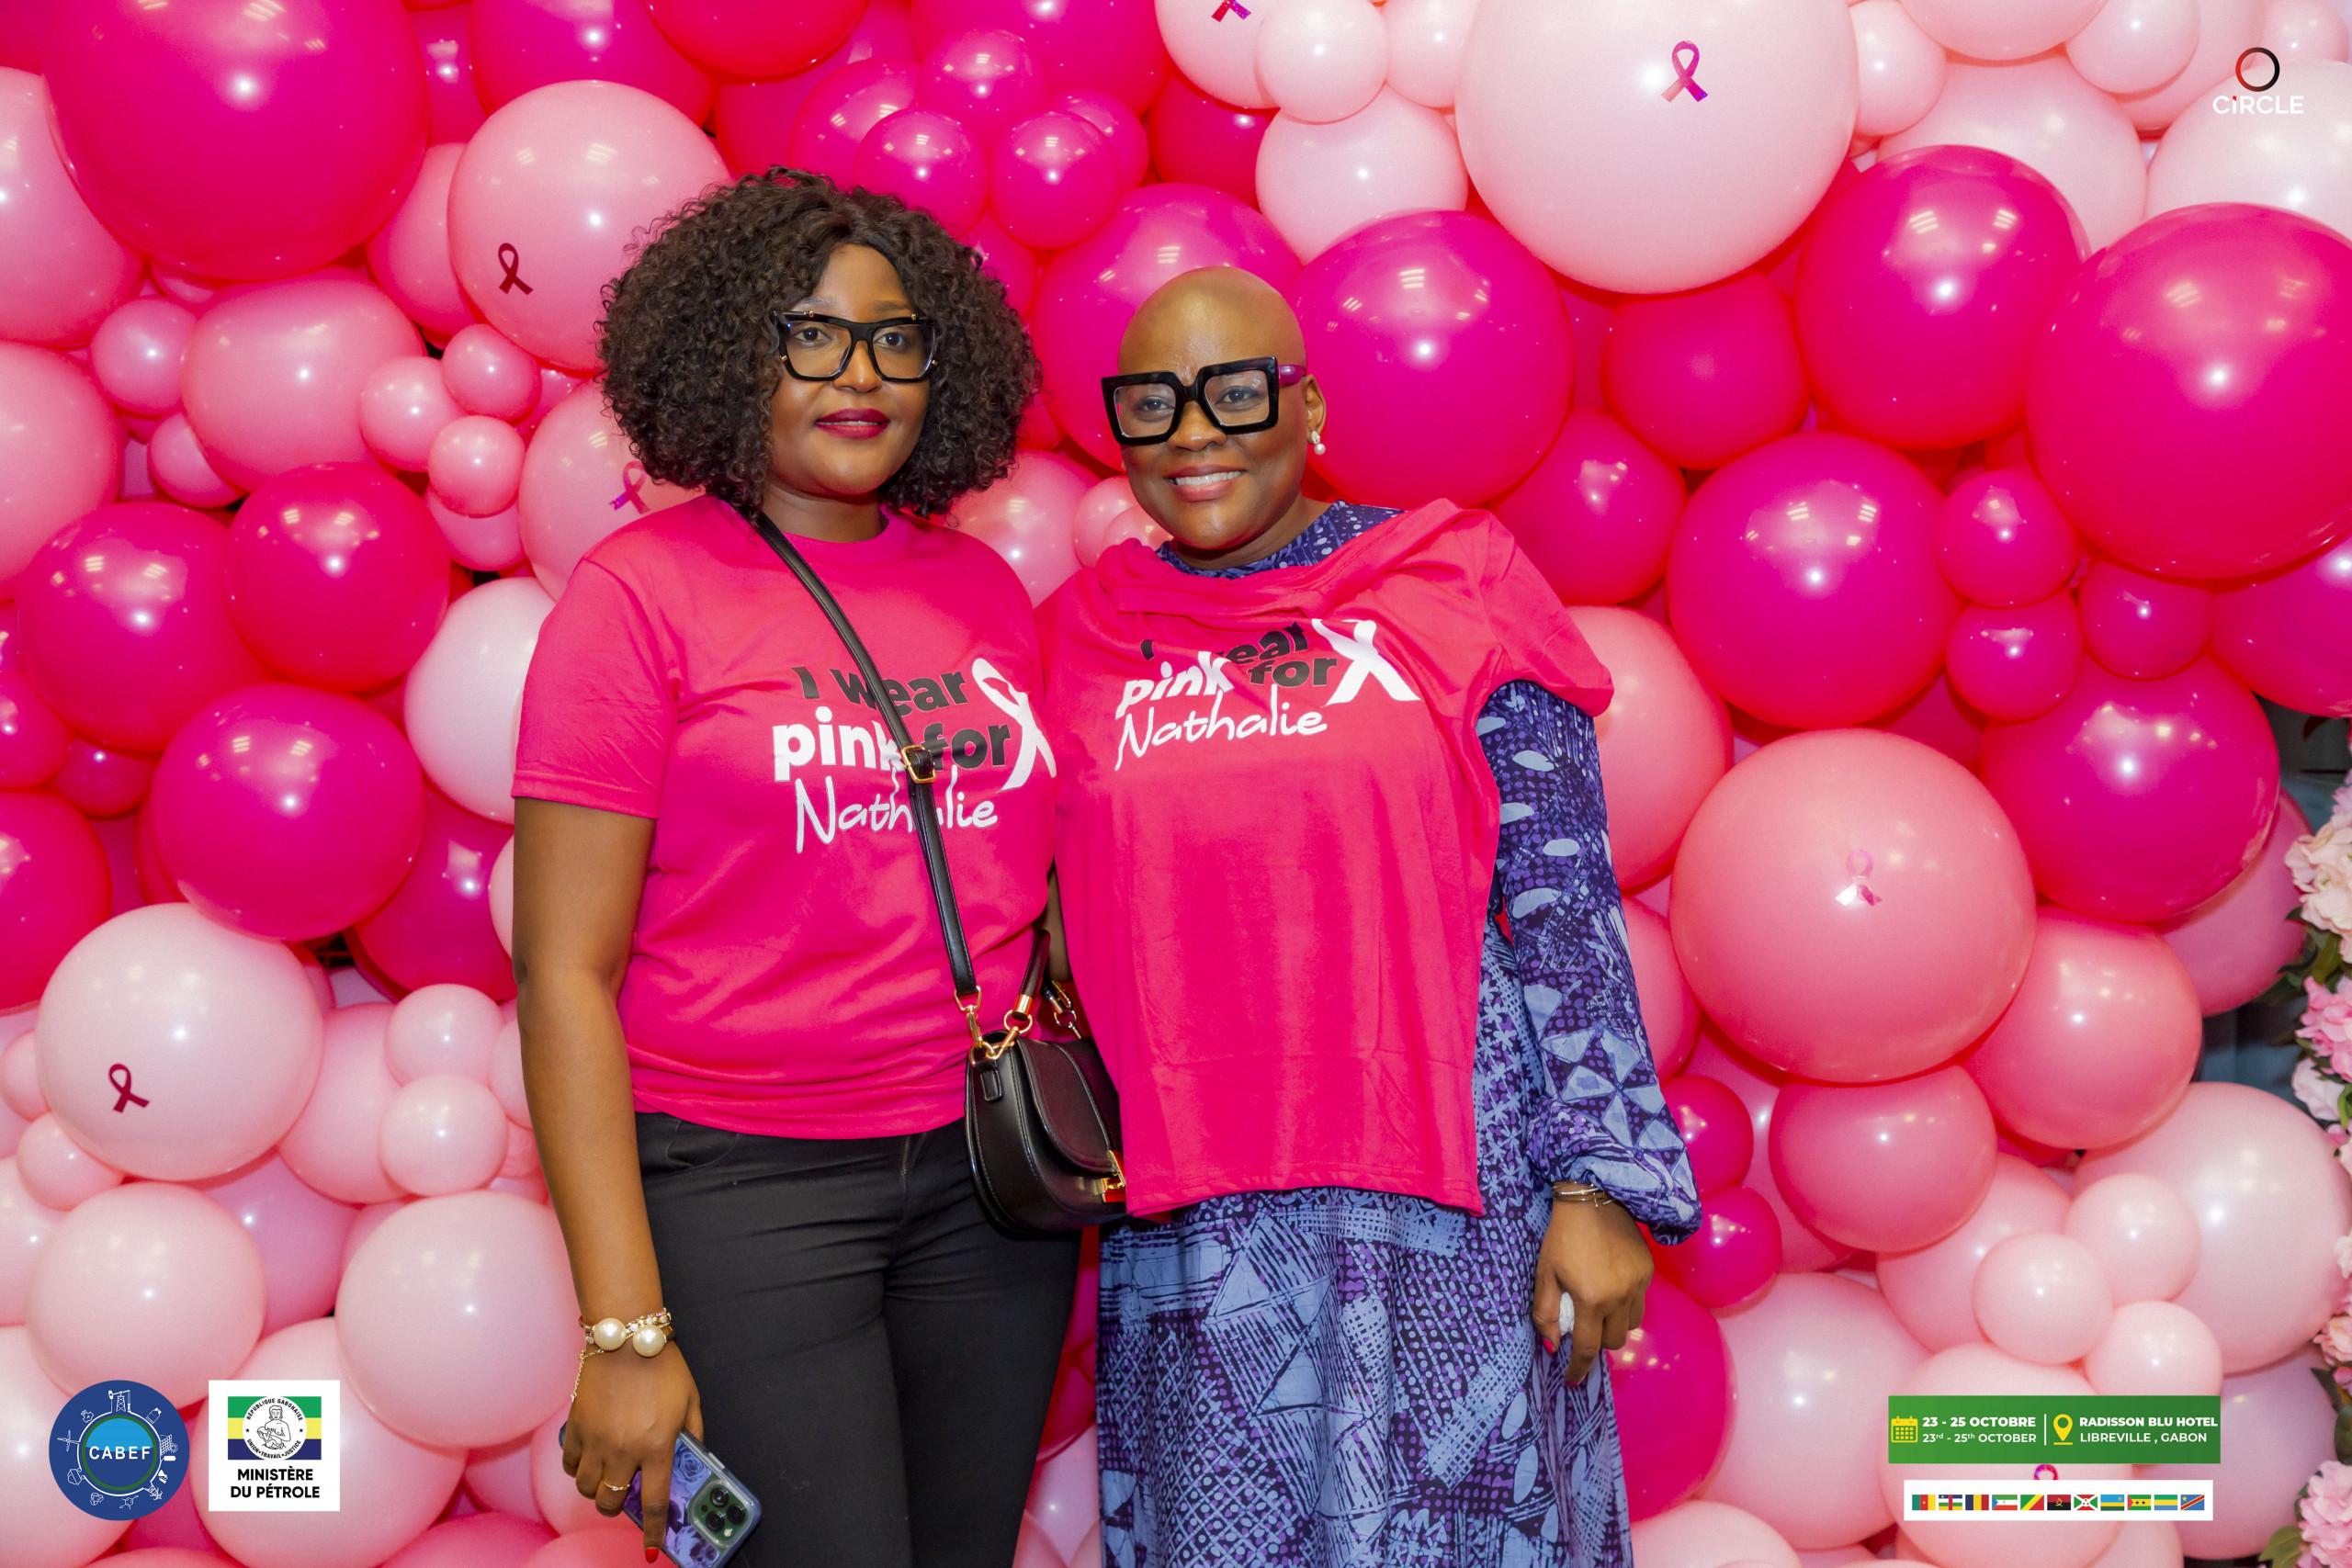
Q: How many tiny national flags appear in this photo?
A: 11